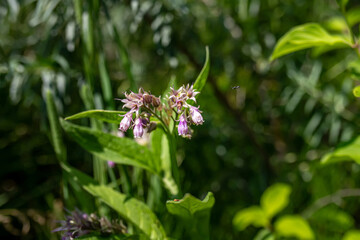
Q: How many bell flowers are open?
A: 4